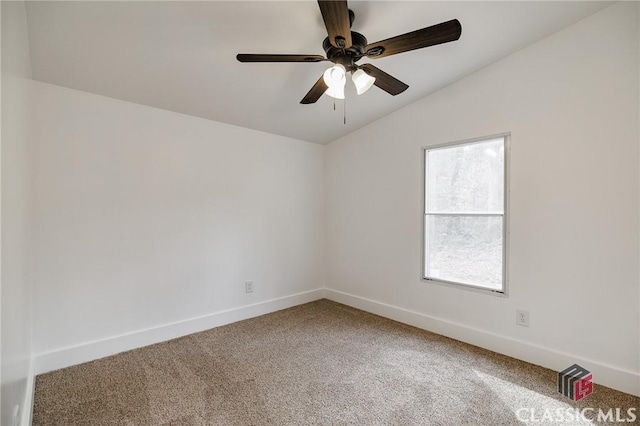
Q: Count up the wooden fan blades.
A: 5